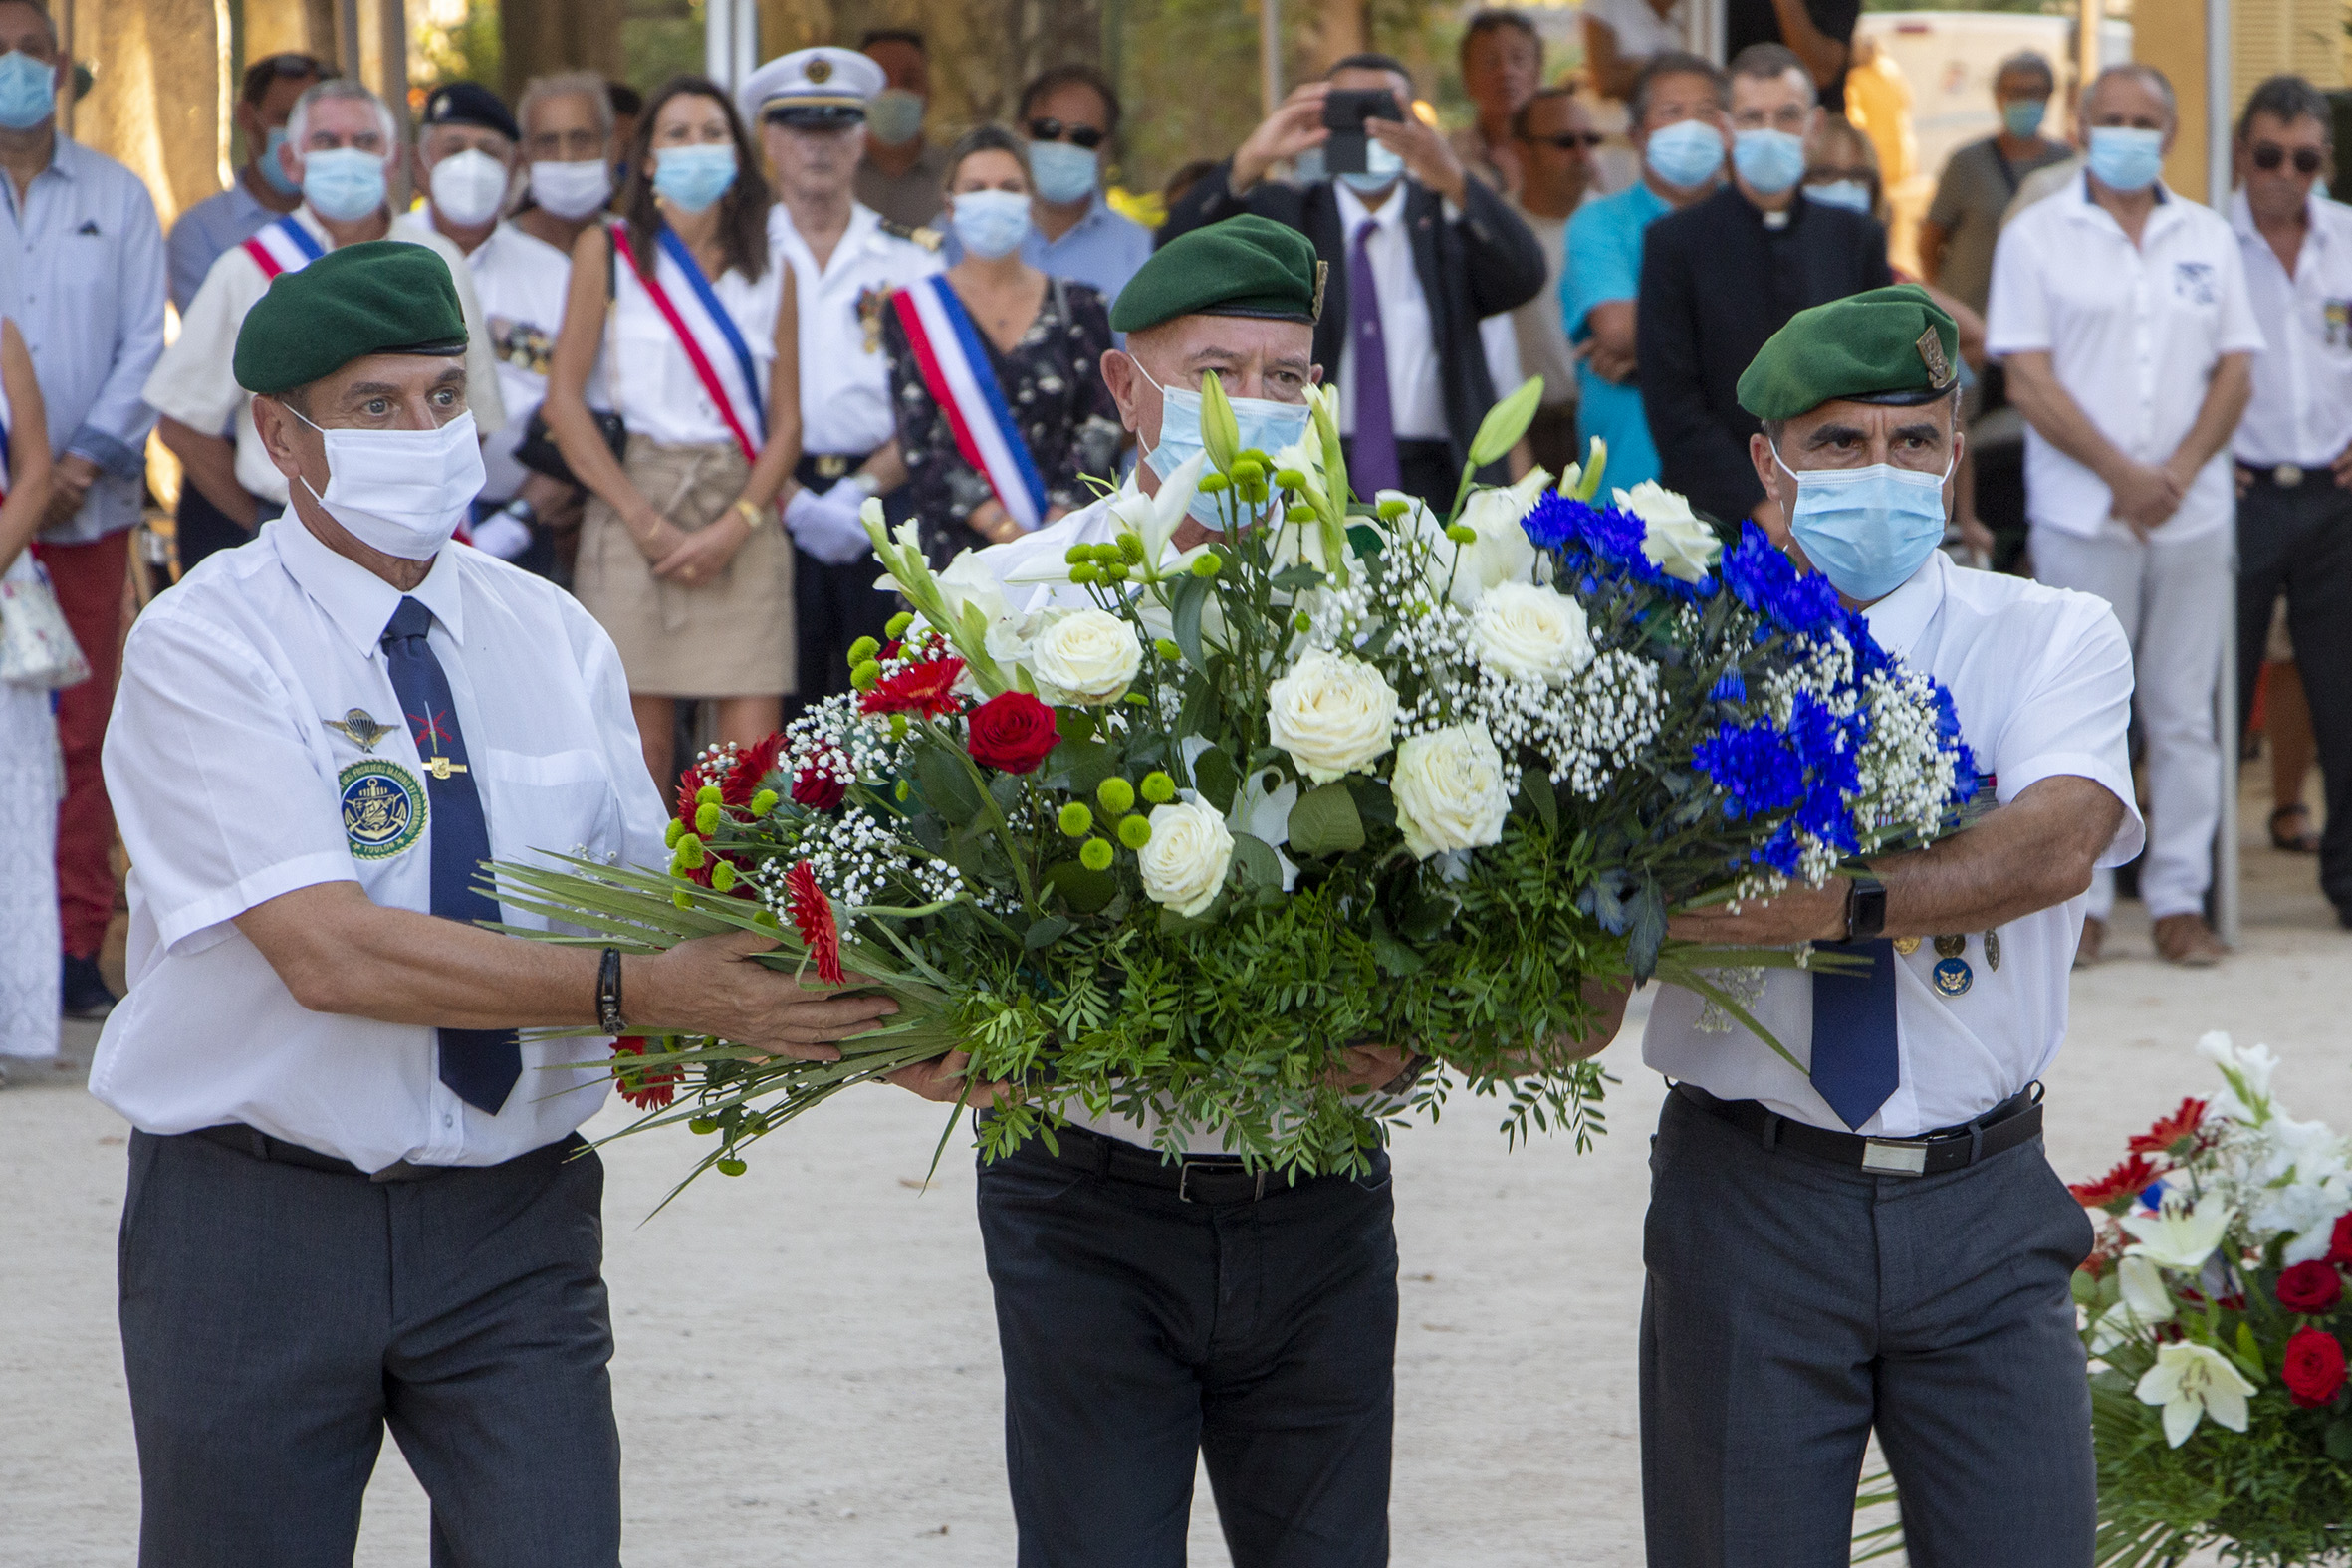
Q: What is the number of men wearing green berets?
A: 3